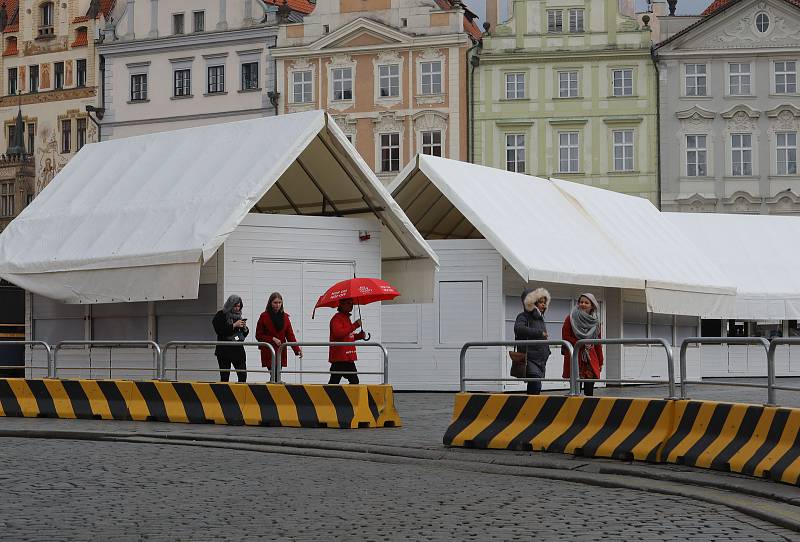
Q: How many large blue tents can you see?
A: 0